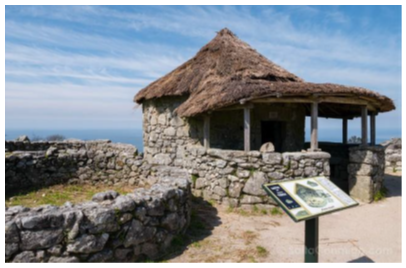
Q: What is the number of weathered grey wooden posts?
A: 6